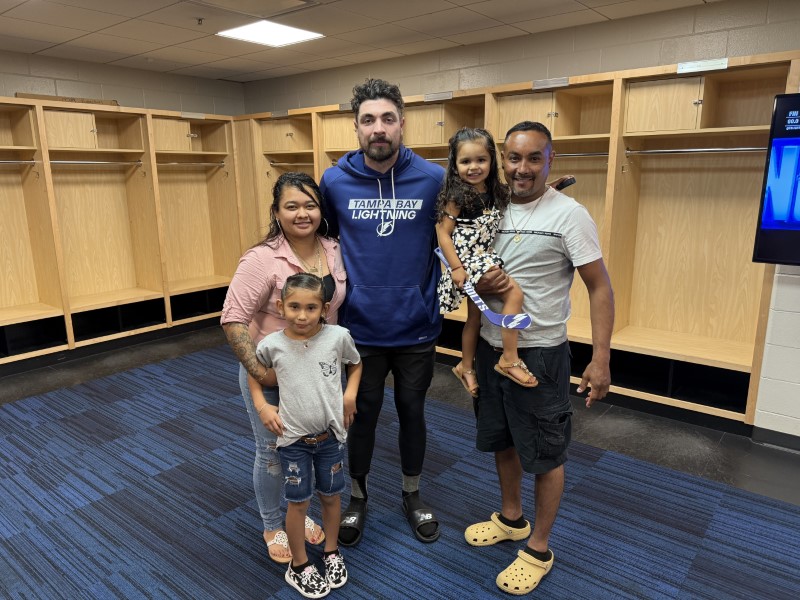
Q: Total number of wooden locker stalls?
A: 8